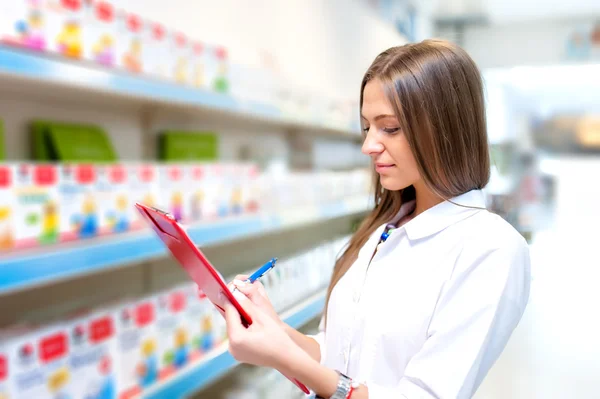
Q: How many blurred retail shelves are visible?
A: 3